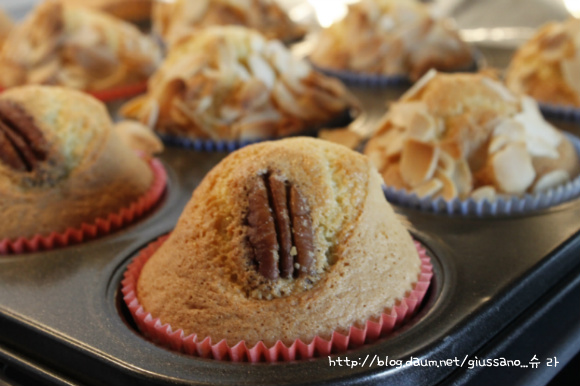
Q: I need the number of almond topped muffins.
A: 6